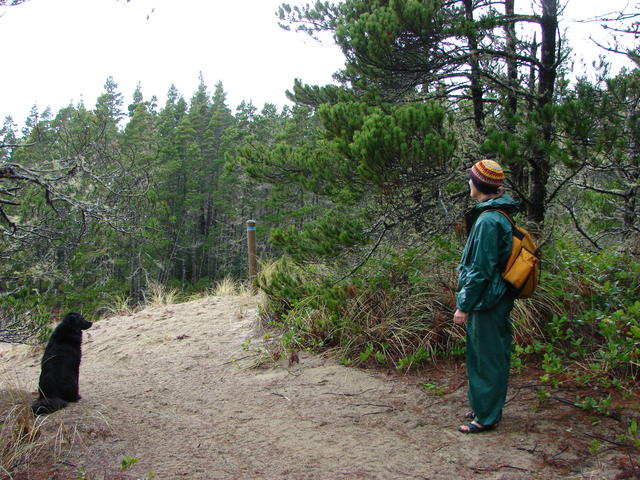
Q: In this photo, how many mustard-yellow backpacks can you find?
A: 1